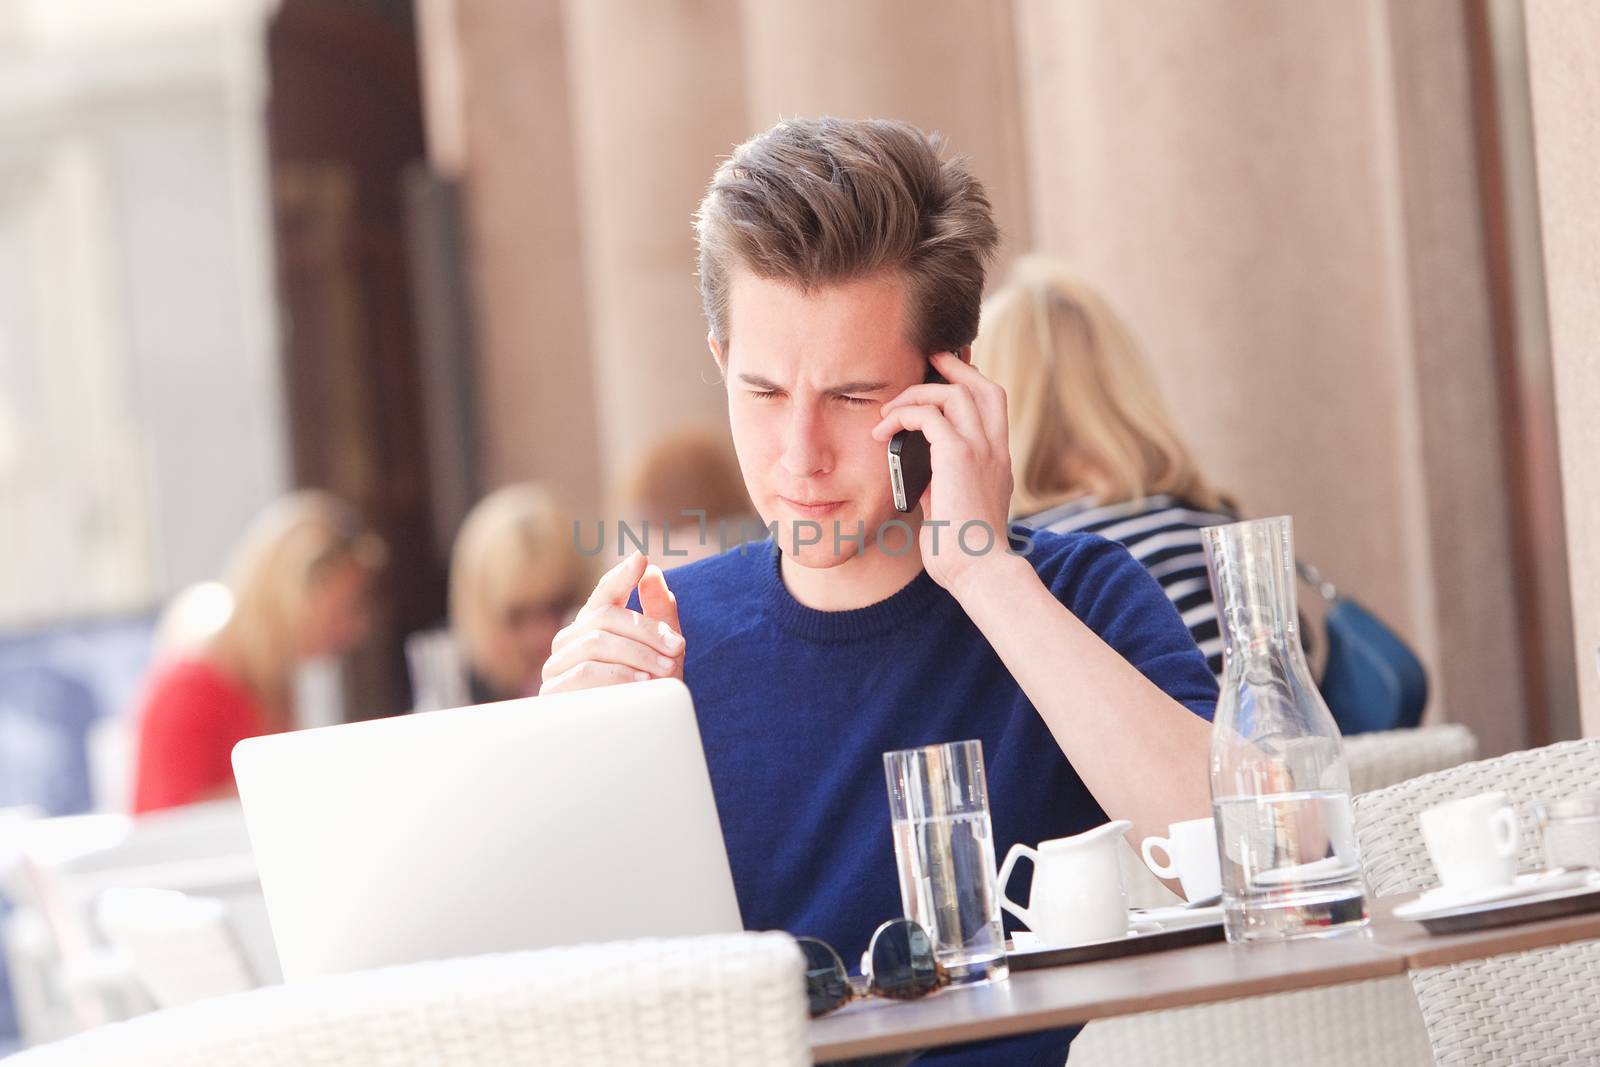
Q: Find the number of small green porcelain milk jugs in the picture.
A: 0